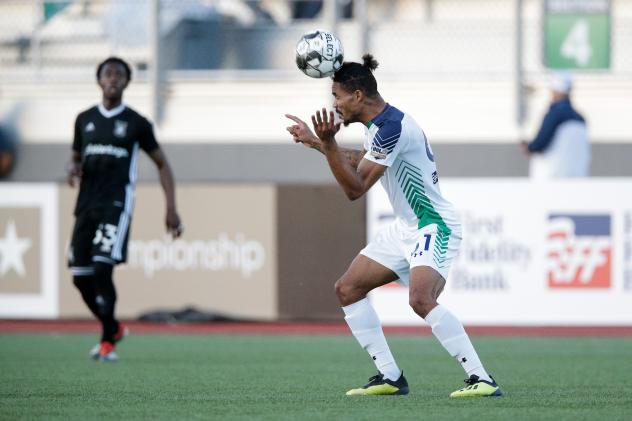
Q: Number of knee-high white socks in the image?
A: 2